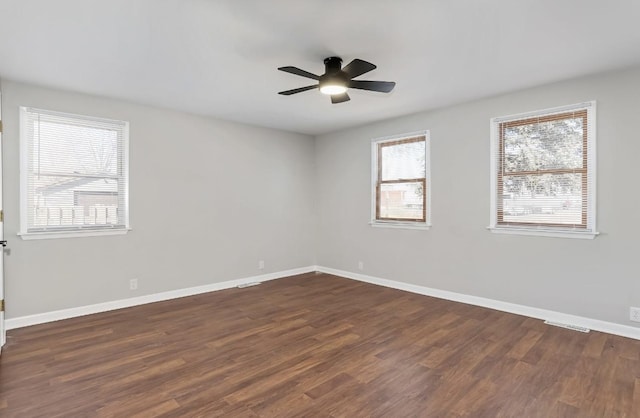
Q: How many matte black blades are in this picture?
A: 5